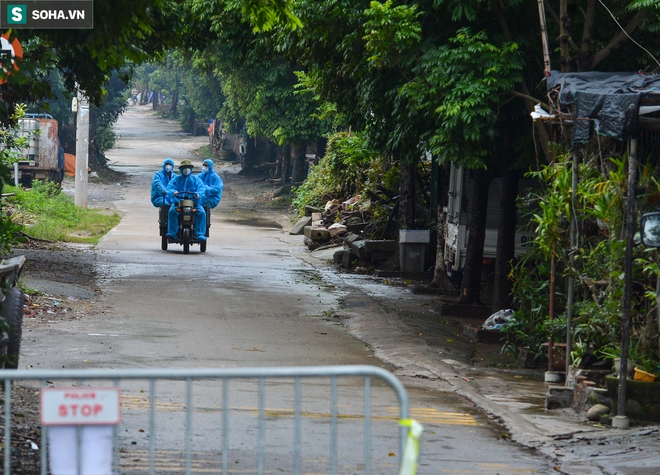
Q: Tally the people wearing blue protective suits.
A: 3